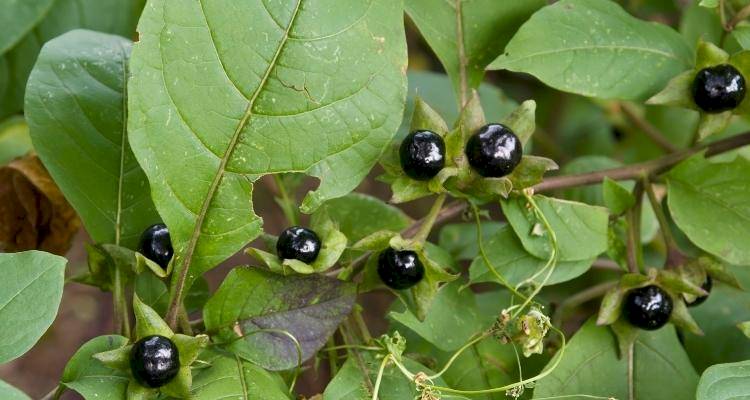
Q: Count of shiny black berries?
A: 9